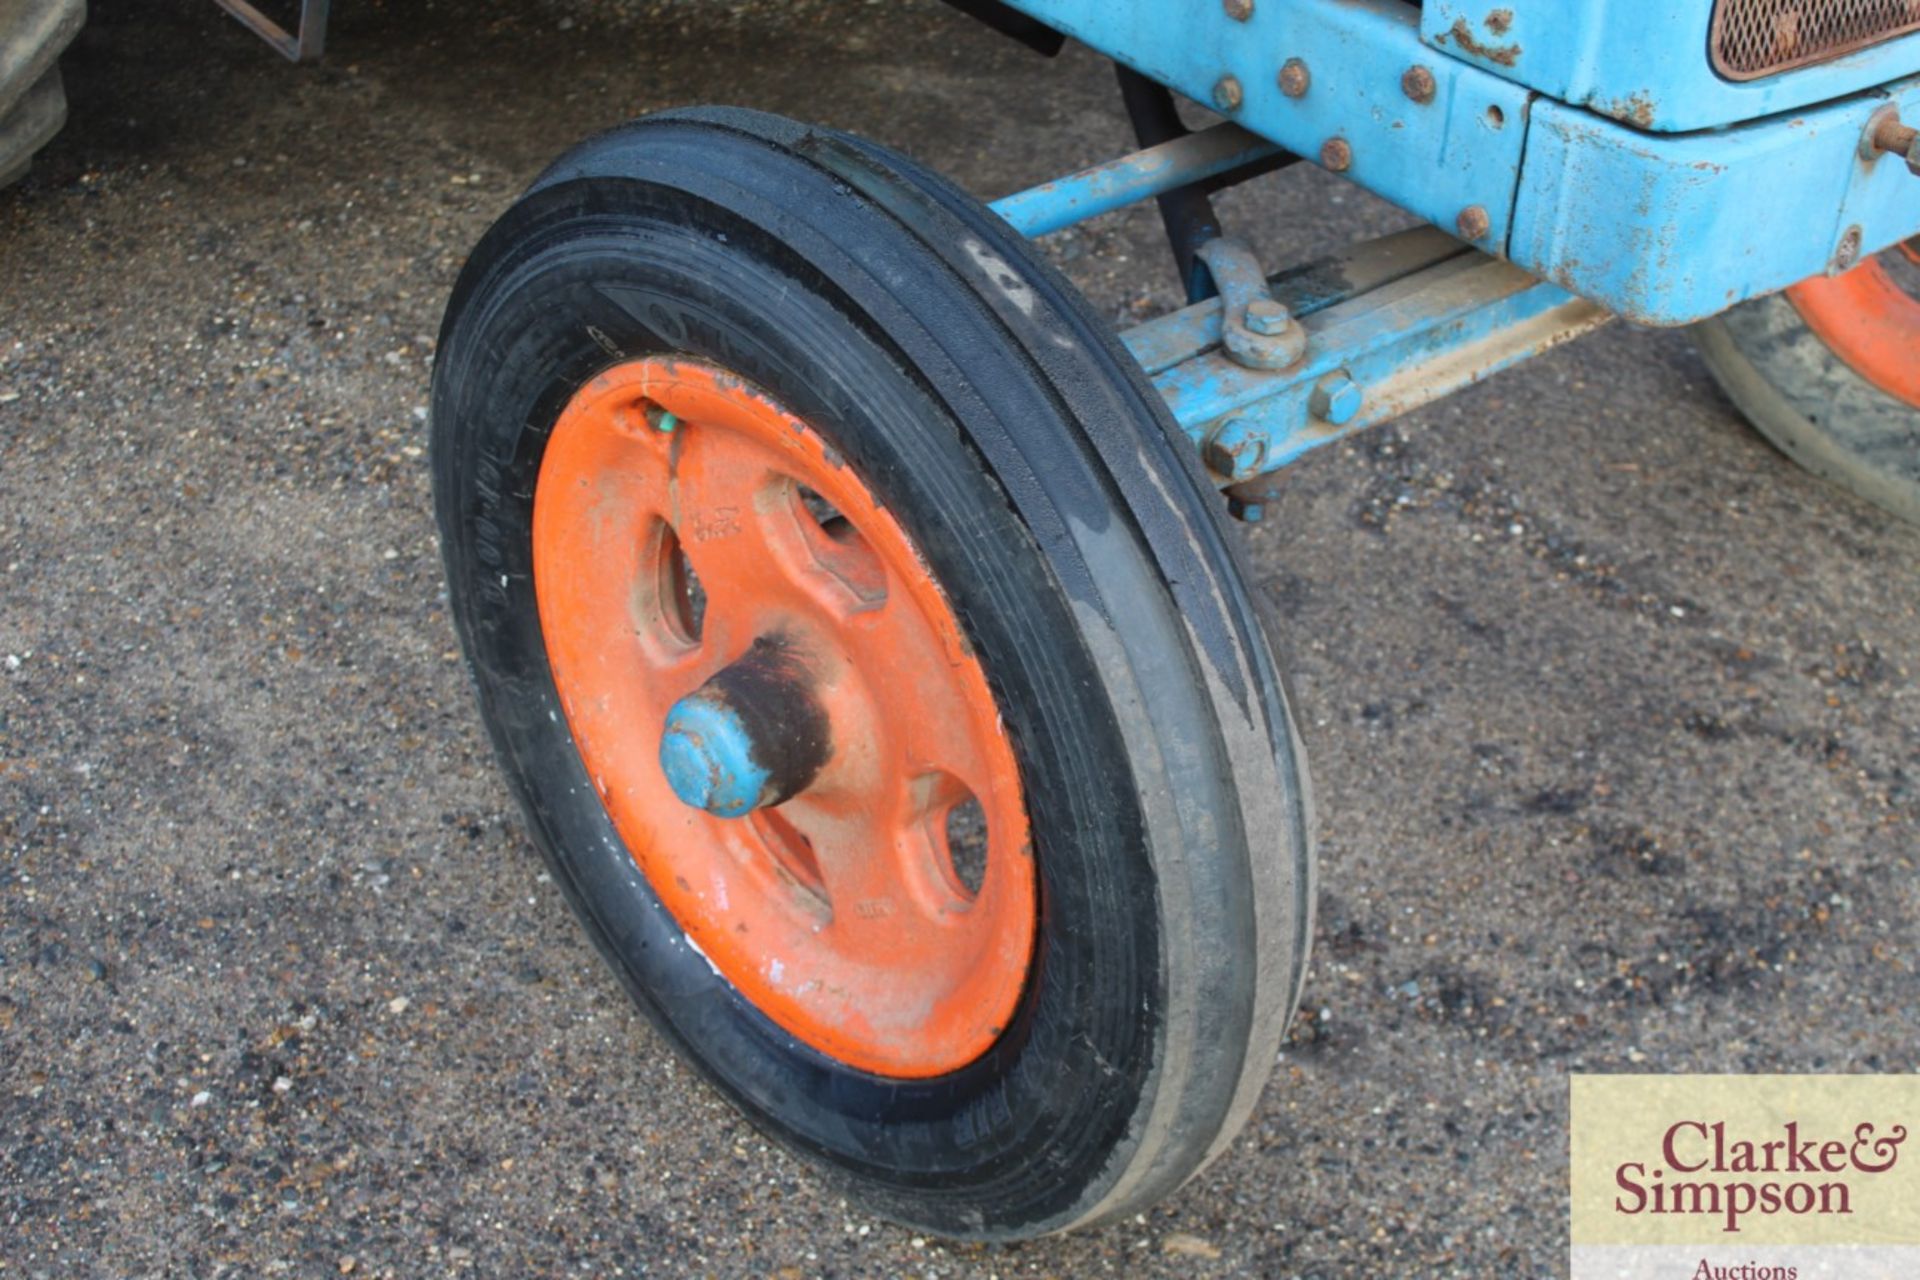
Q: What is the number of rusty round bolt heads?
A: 6